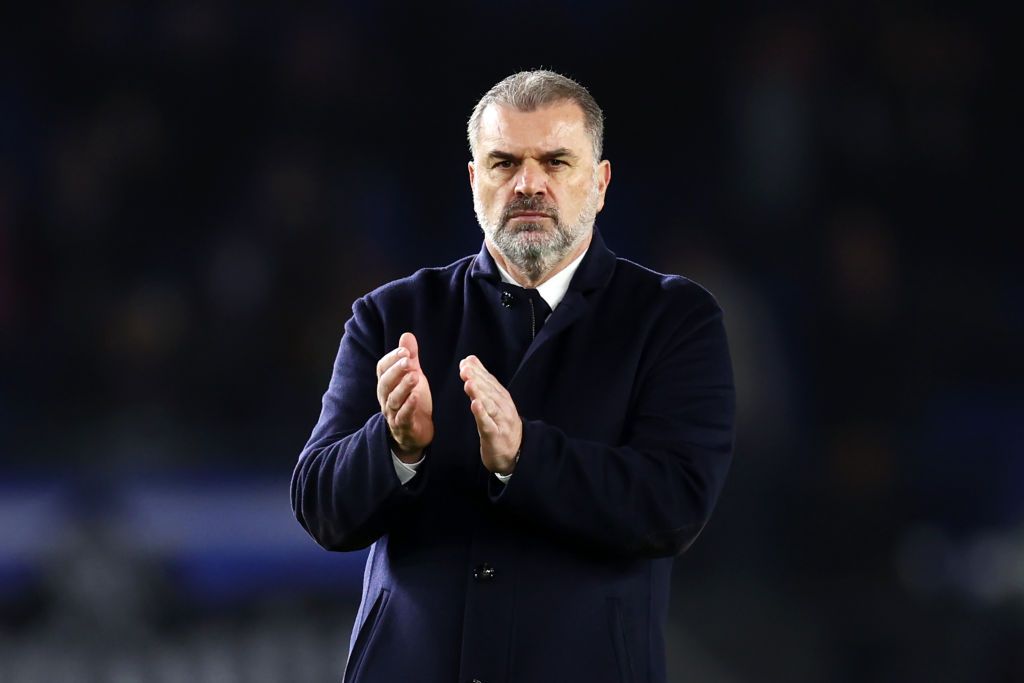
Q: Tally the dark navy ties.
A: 1